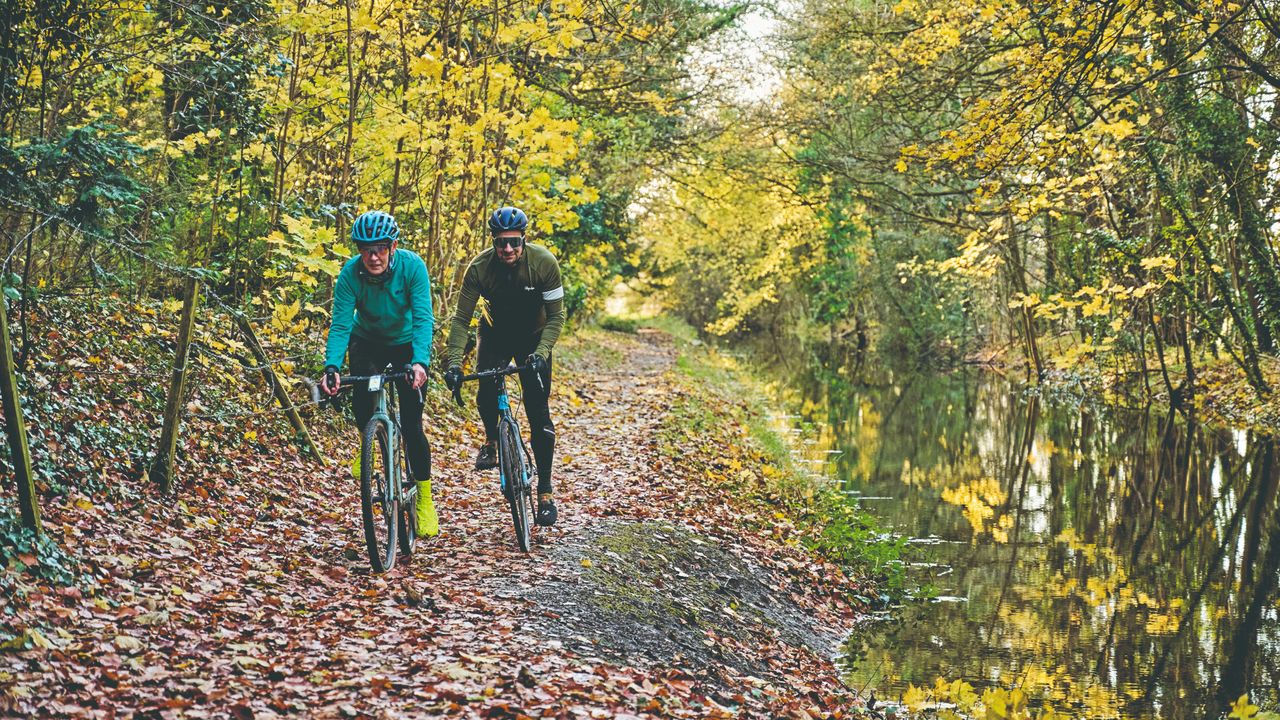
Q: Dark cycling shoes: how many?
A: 2